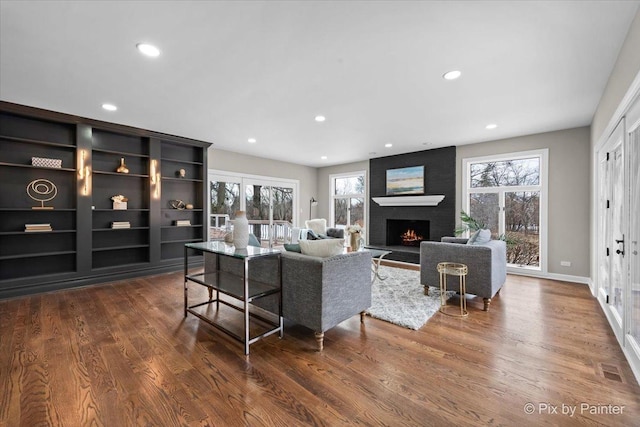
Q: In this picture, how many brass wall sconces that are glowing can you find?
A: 2